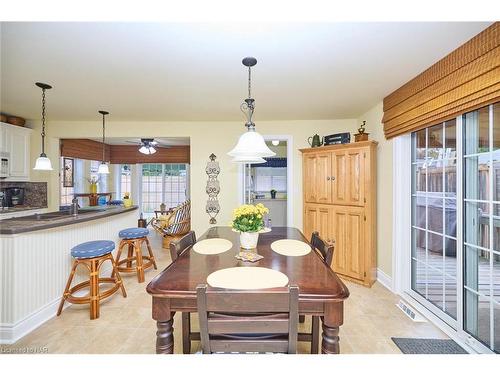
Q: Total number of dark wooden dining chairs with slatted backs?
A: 3